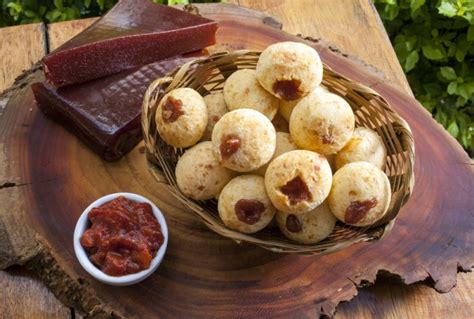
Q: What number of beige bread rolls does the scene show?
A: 14